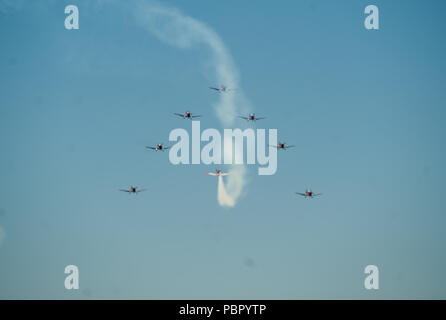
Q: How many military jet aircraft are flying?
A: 8